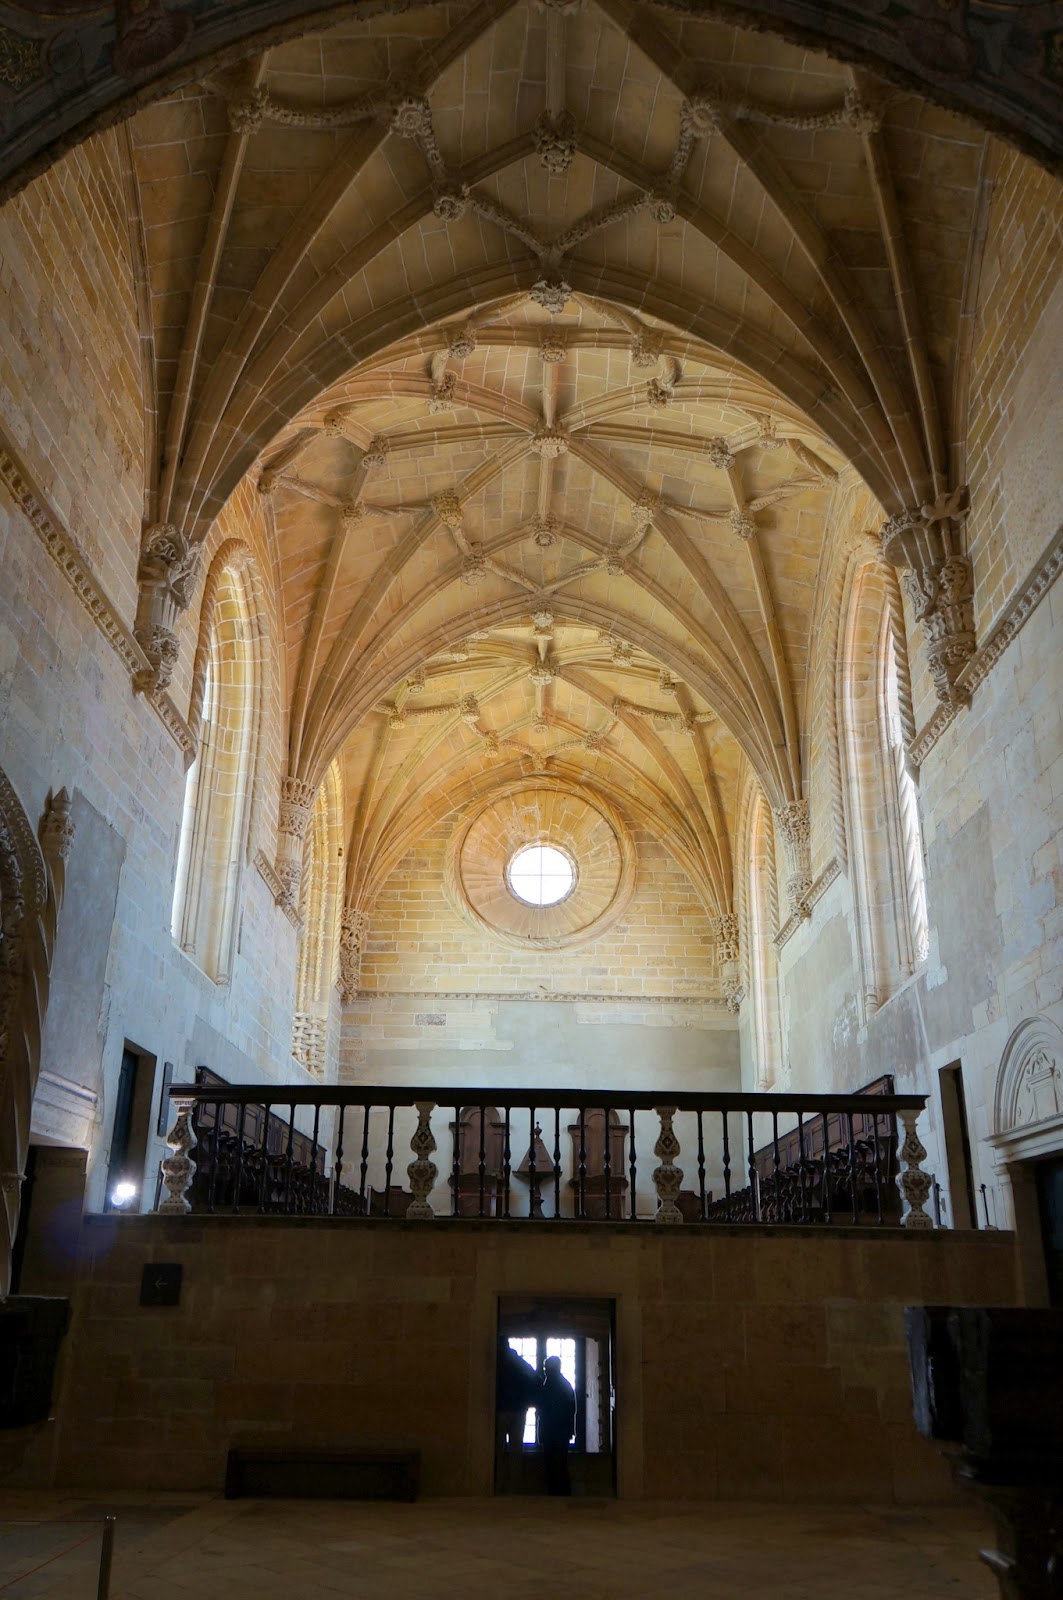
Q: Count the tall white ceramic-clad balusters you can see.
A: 4